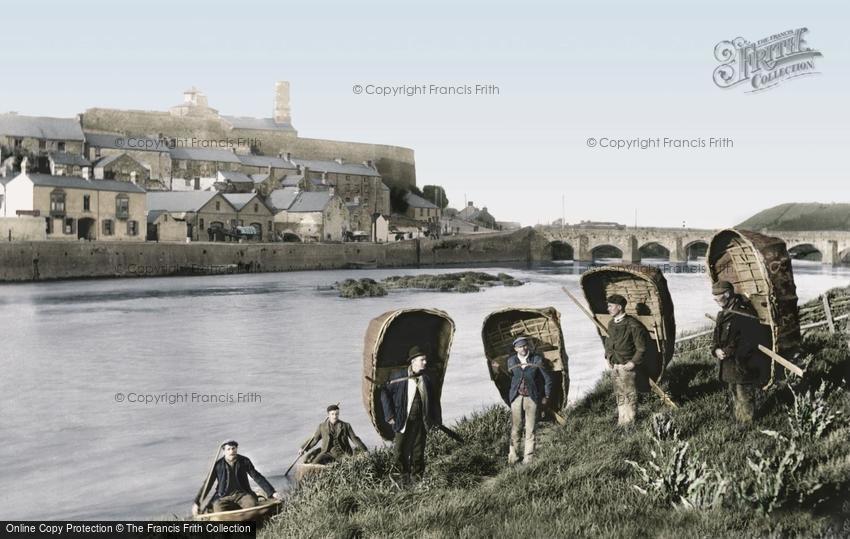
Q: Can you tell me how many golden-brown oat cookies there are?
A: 0